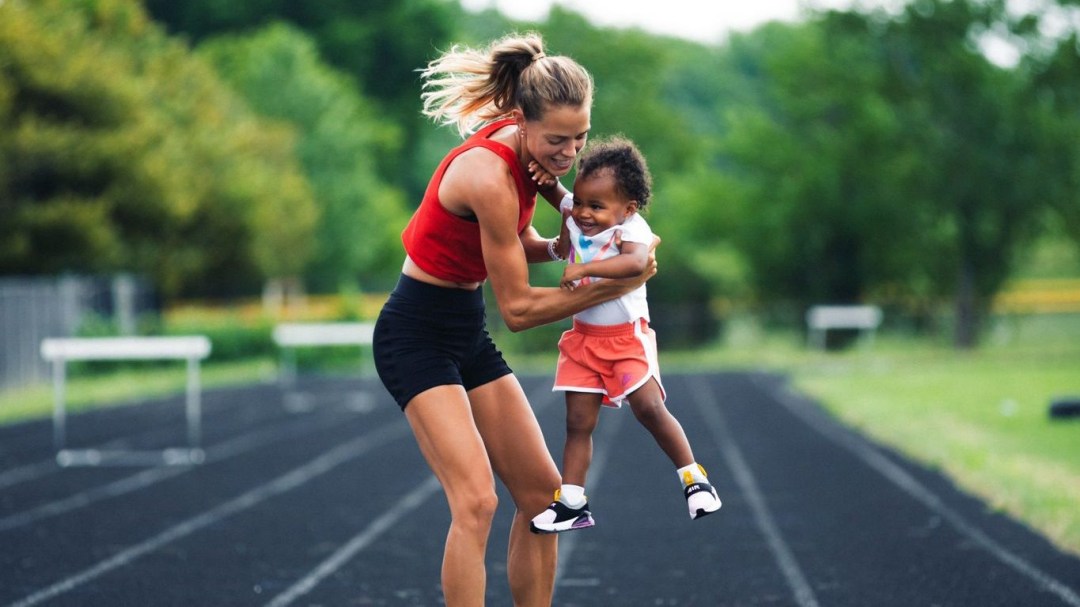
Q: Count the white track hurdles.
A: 3